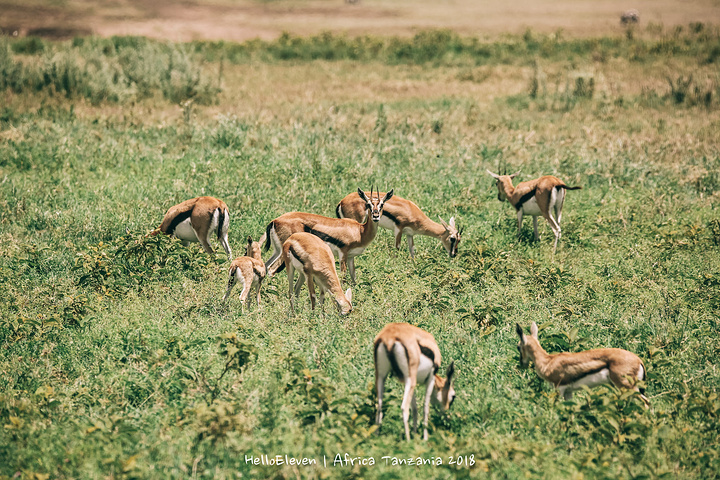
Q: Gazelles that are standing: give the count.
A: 8